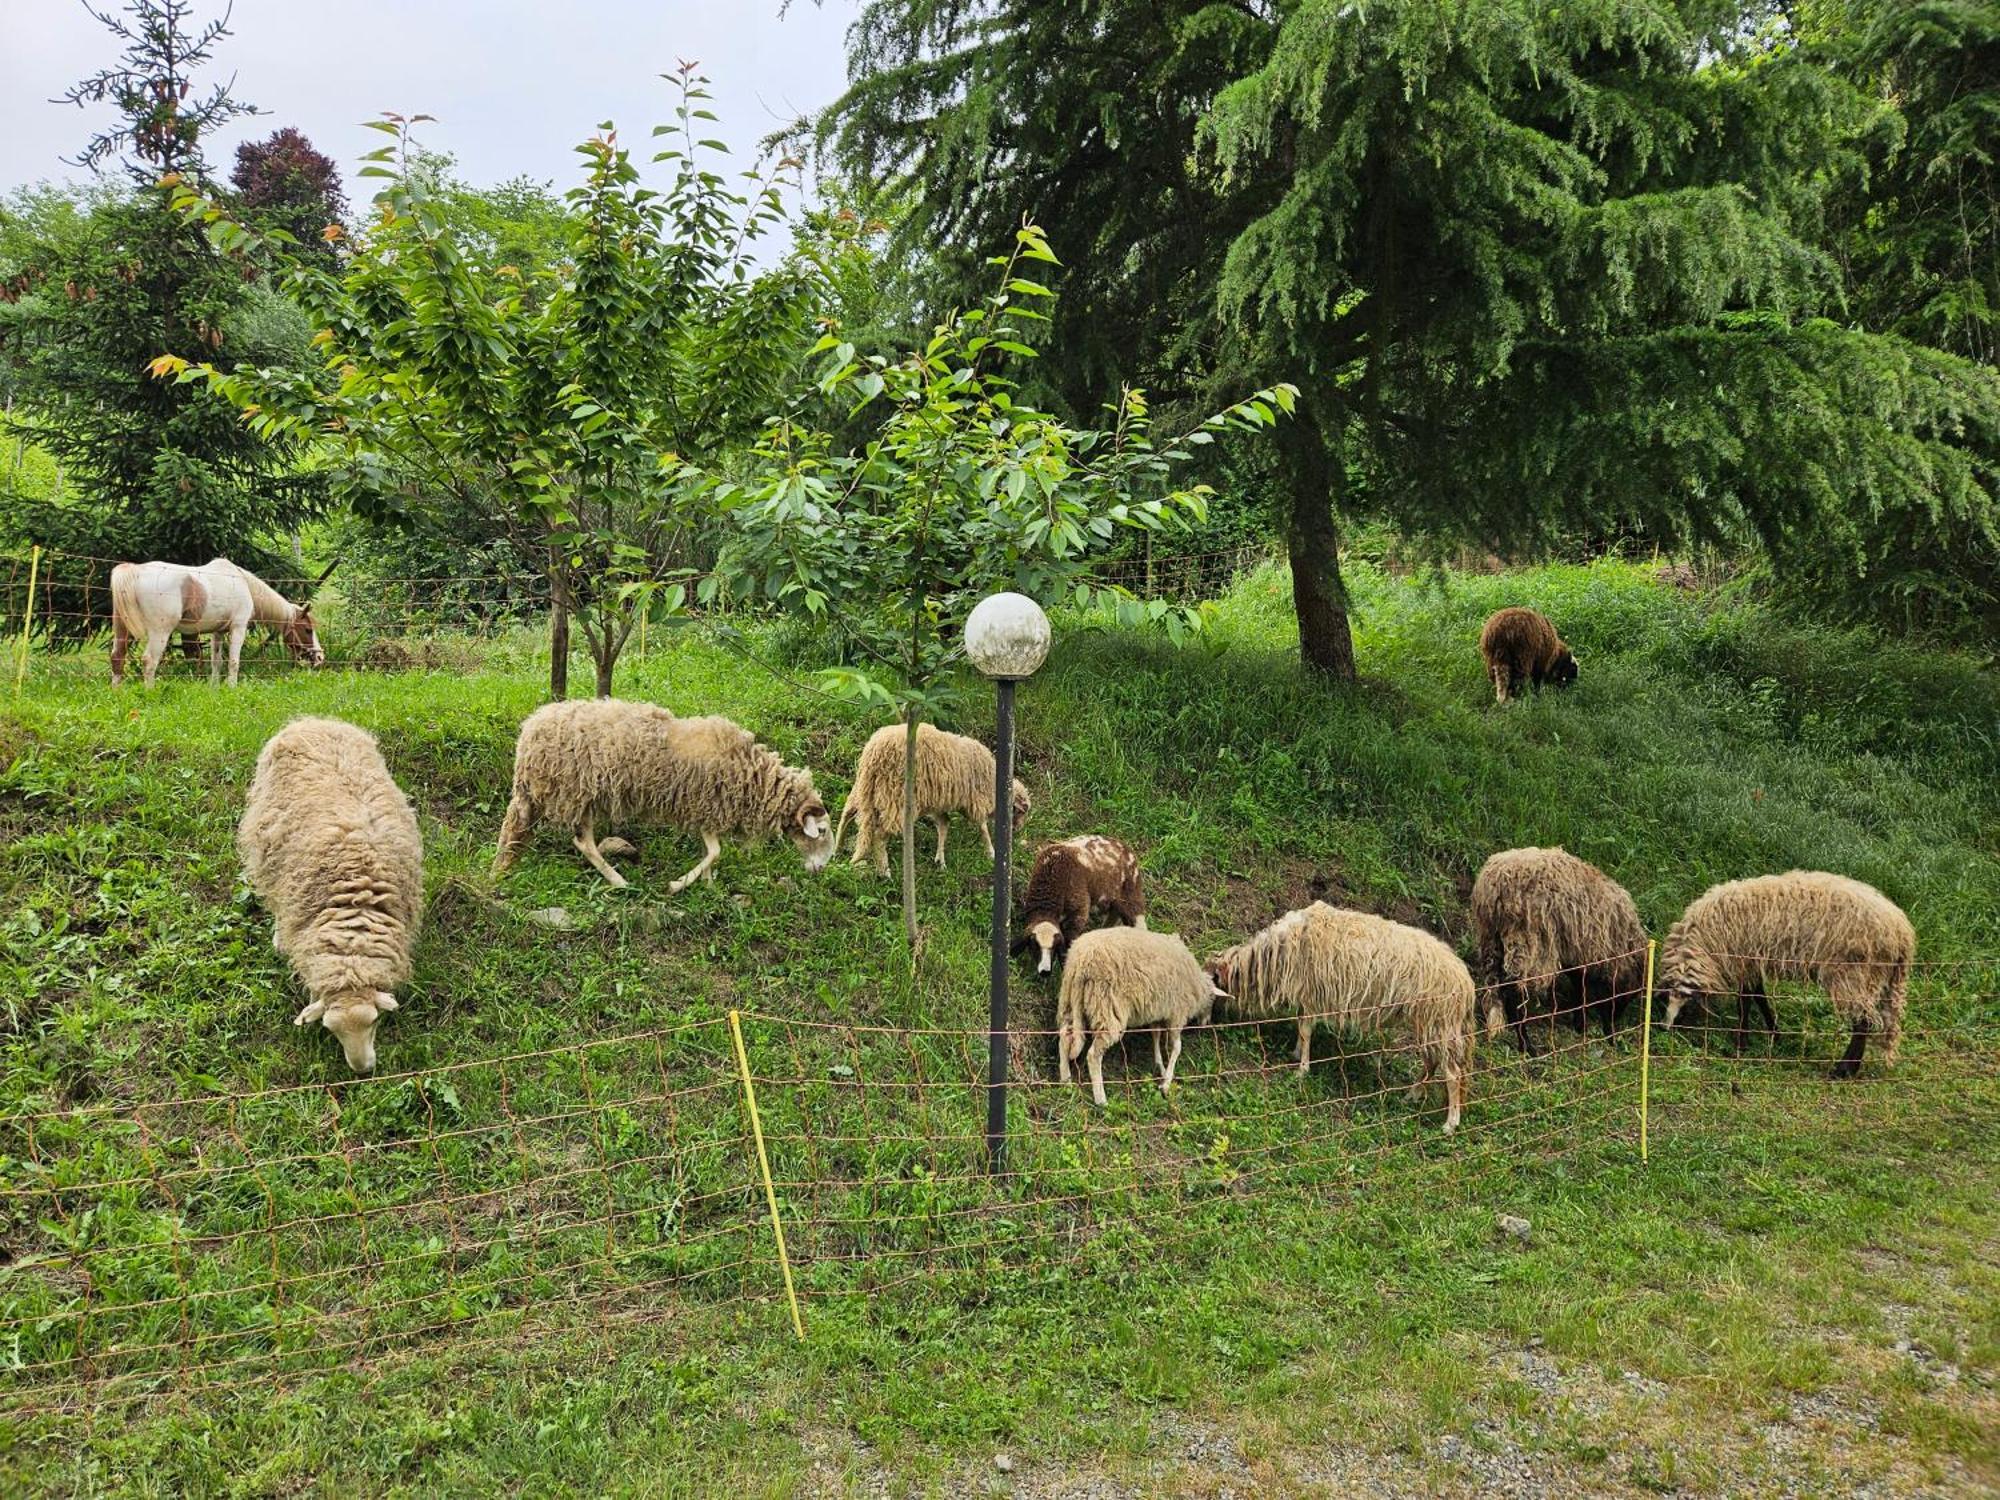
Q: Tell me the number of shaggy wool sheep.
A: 9